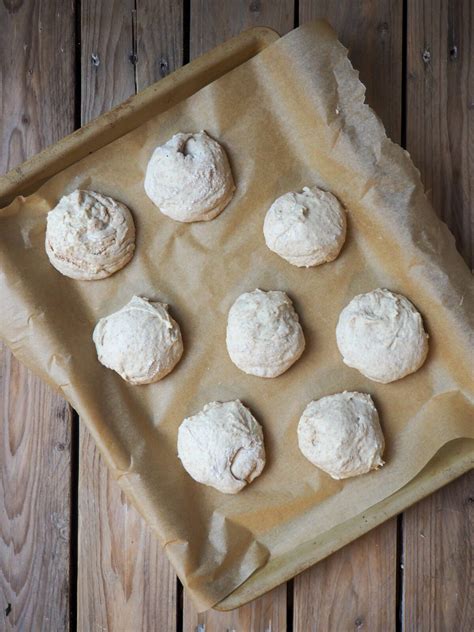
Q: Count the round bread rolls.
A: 8